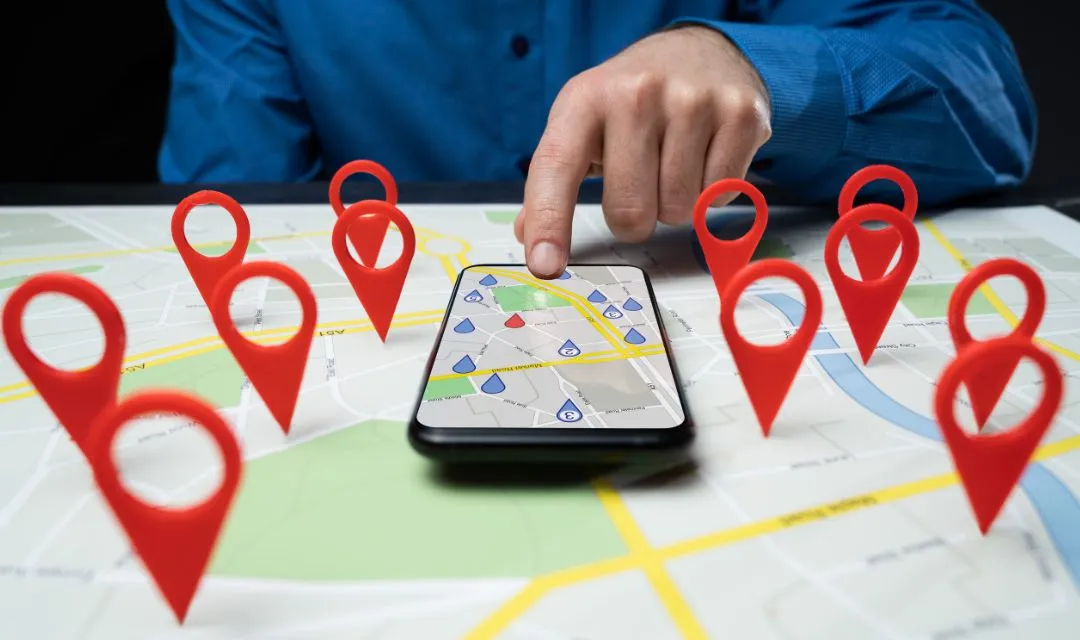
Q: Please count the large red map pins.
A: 12